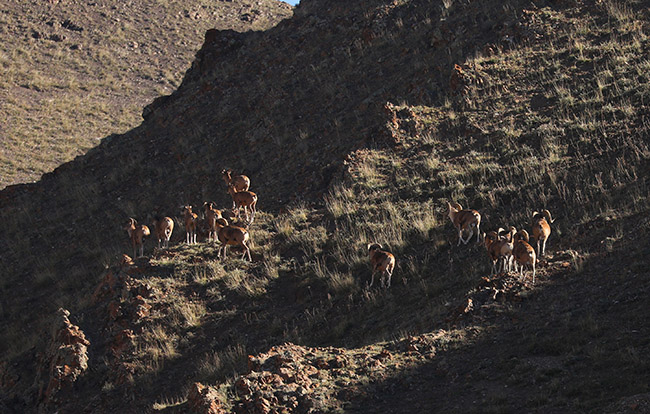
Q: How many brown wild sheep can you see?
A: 13